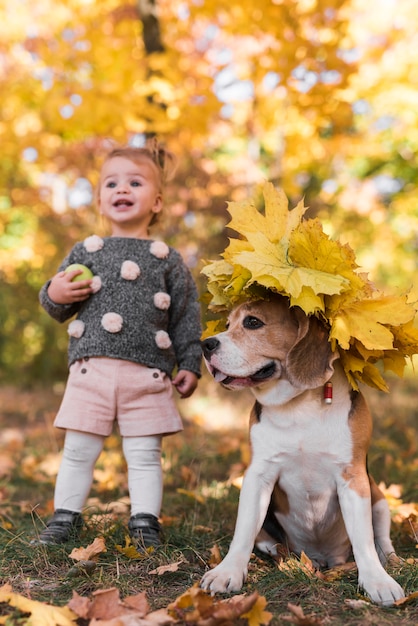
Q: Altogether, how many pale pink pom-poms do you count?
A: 8